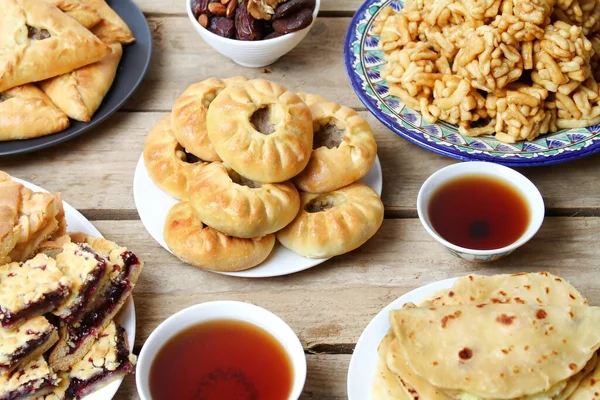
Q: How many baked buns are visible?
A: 7